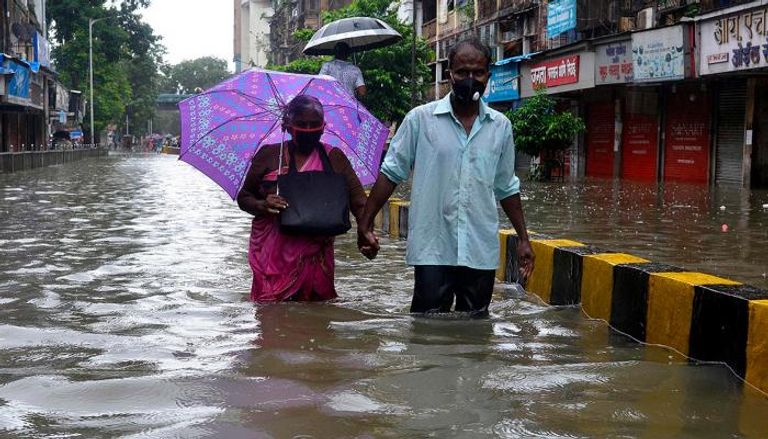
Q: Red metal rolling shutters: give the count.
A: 3